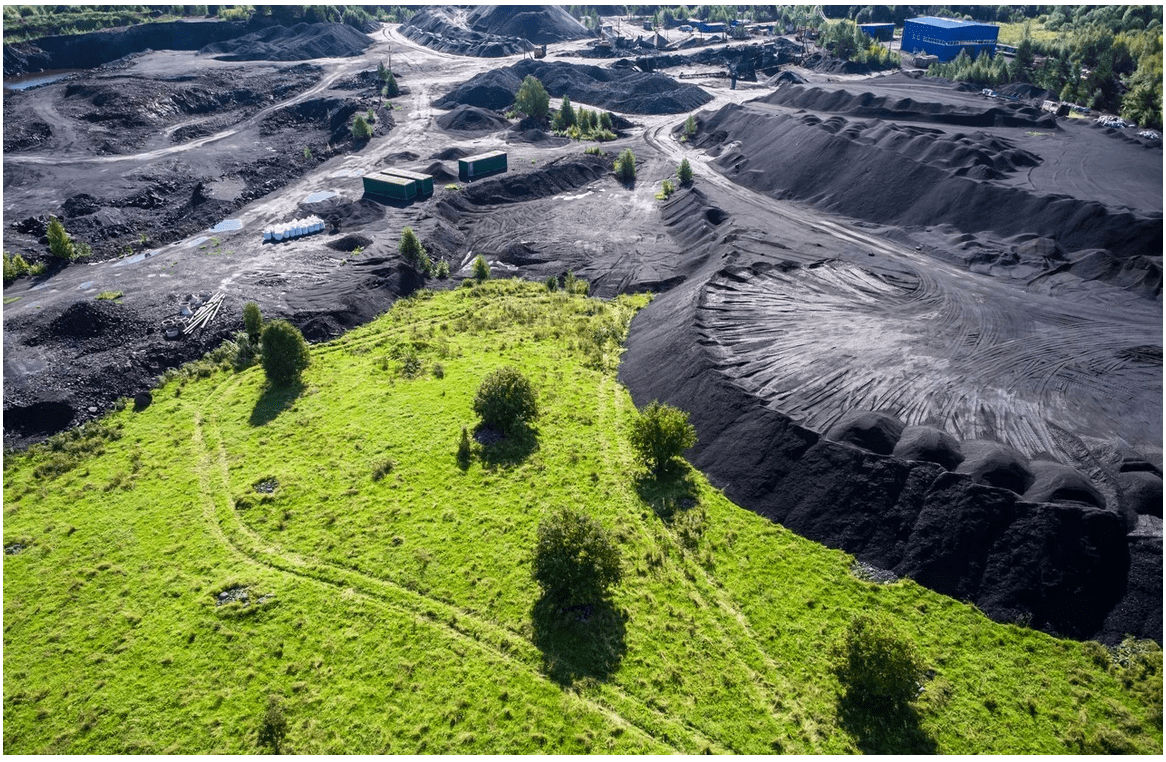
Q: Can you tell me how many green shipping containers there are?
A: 3